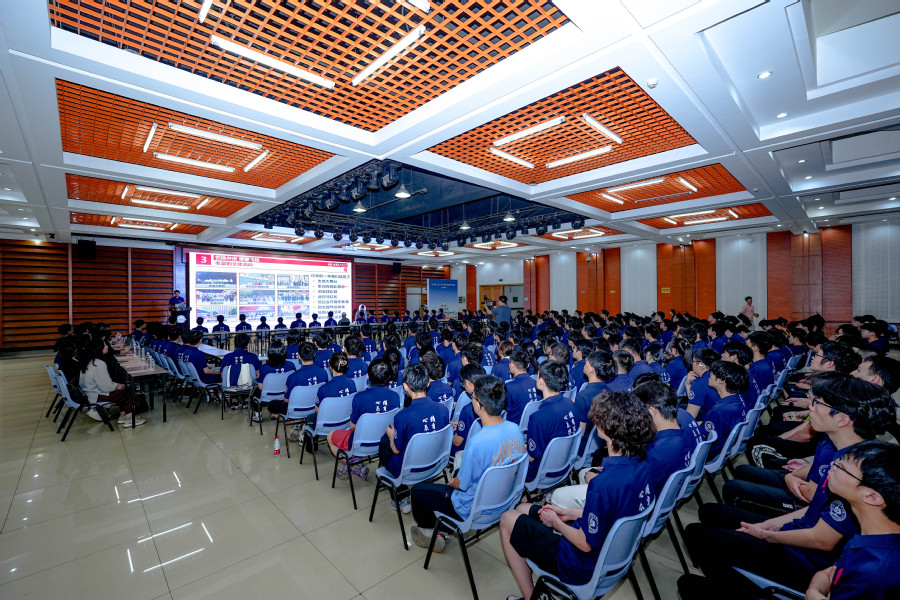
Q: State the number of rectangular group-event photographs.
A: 9